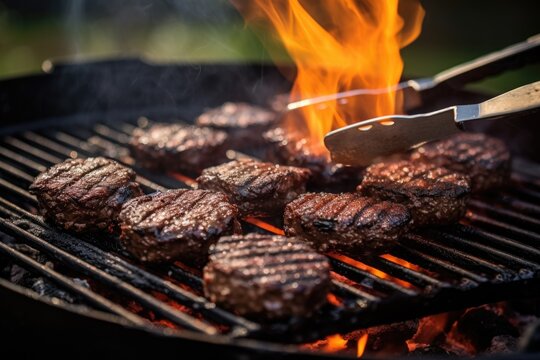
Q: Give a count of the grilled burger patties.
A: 10